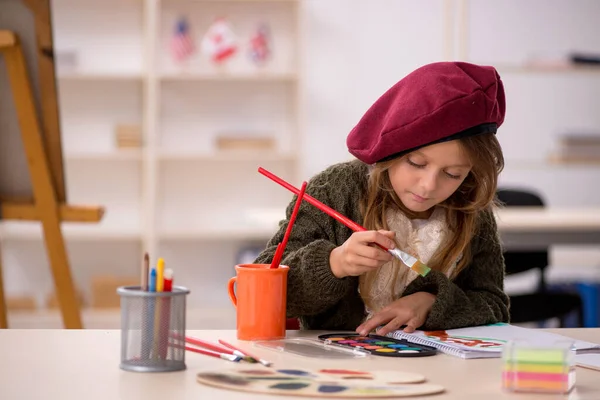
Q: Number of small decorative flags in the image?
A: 3